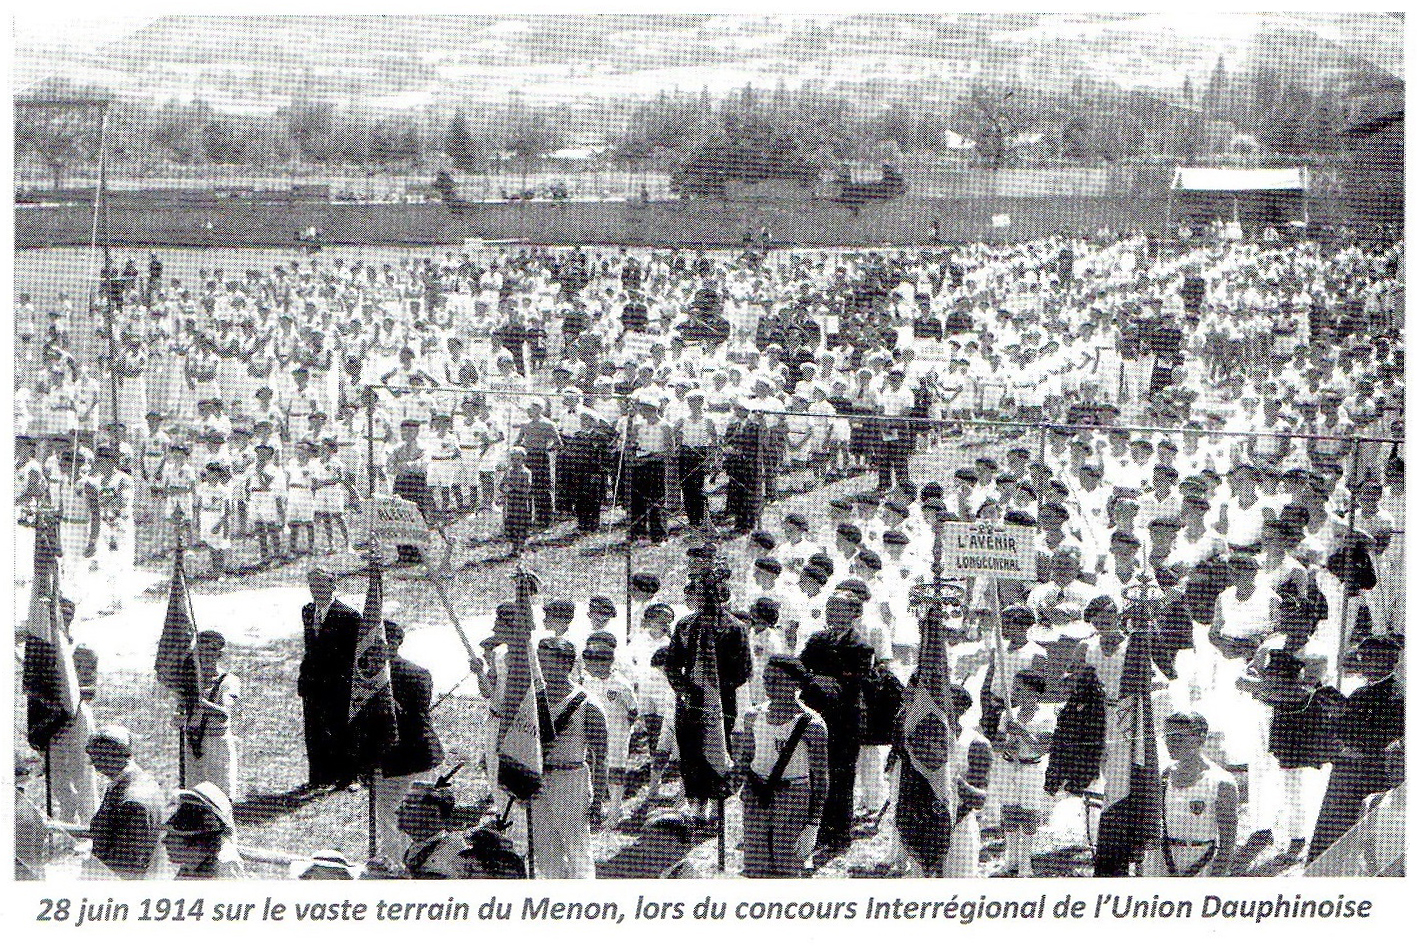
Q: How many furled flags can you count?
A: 7